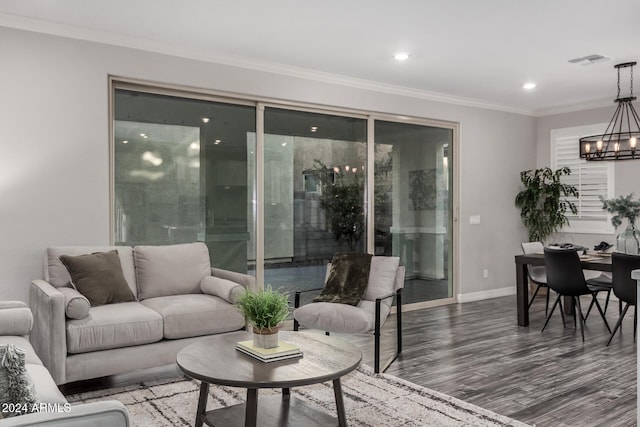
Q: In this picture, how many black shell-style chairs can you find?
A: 2